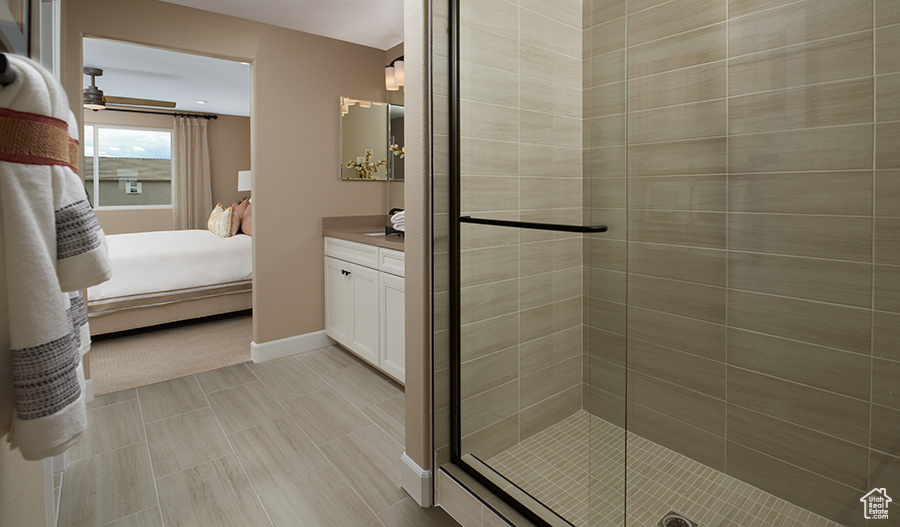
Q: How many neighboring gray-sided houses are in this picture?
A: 1